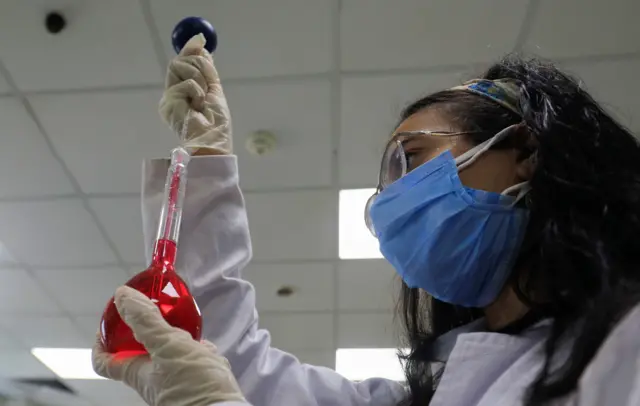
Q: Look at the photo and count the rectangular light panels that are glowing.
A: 3